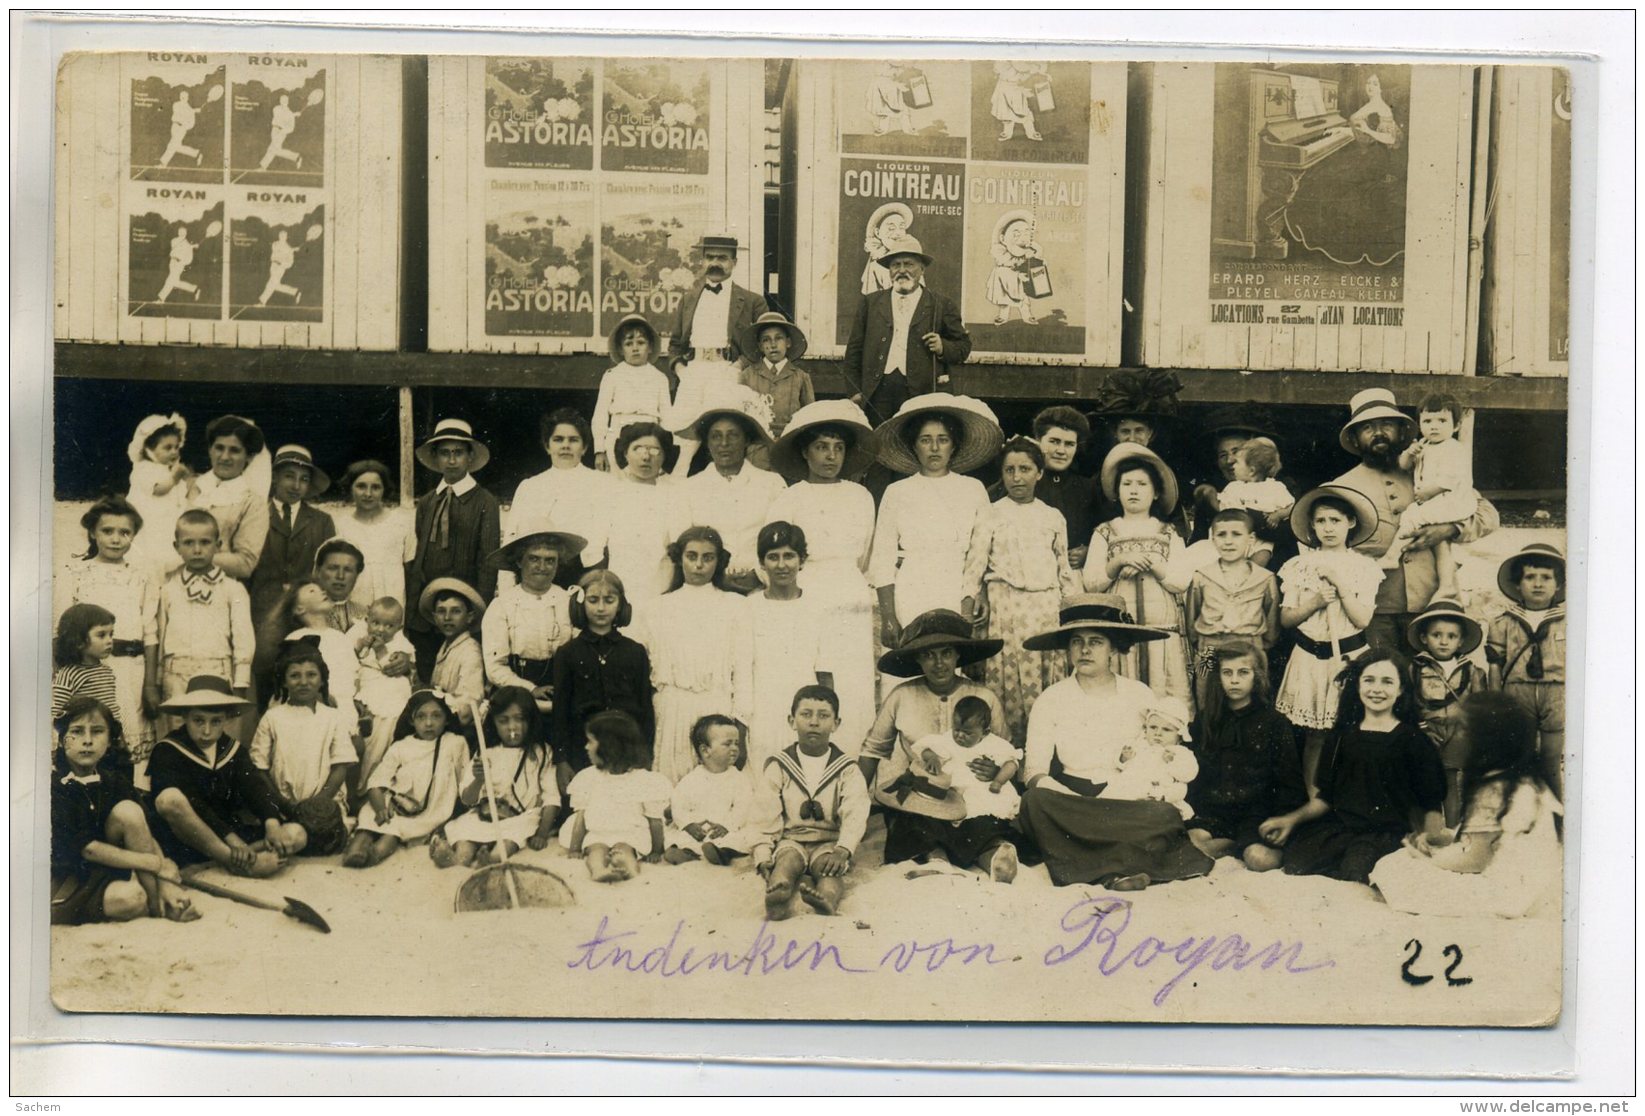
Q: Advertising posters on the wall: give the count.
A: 14